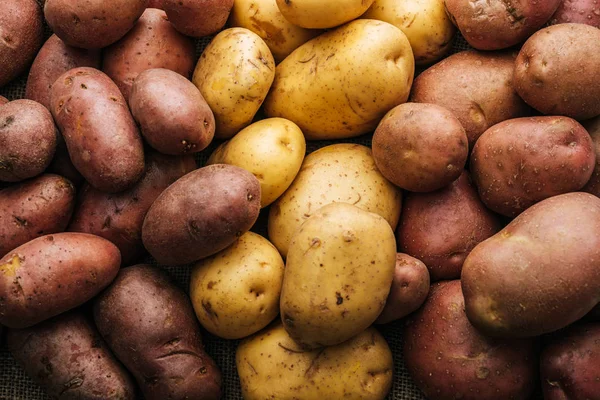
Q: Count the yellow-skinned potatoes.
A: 10